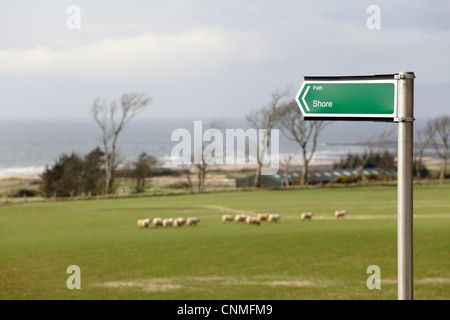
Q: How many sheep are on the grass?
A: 12